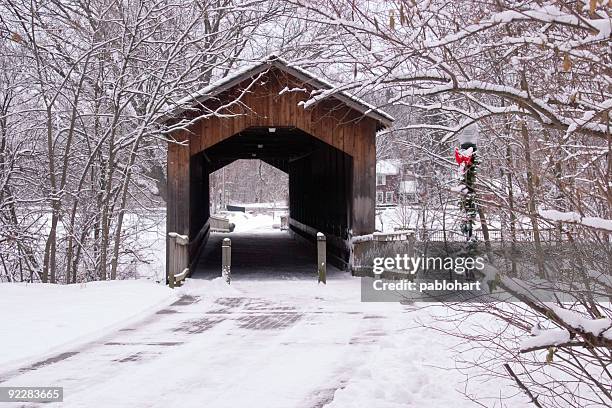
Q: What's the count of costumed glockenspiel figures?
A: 0